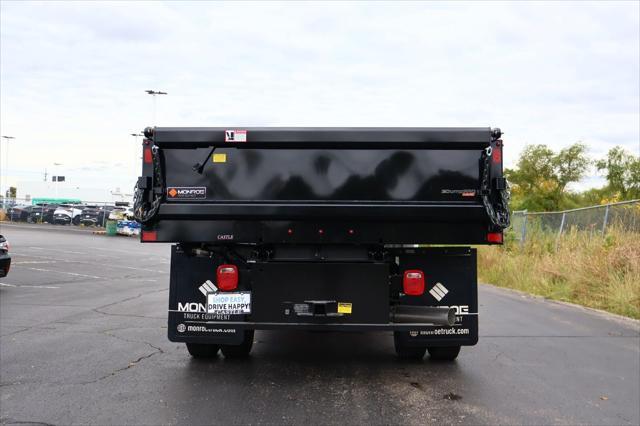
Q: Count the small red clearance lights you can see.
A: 3